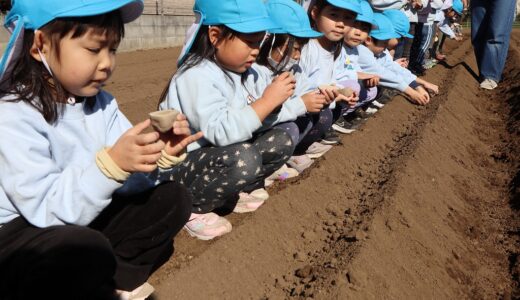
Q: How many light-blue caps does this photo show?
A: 8